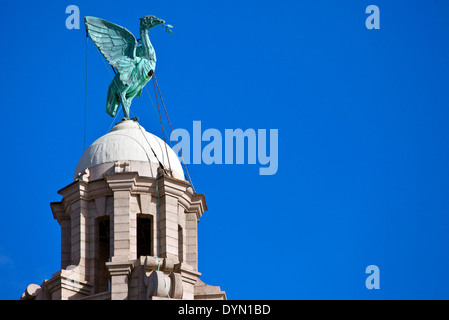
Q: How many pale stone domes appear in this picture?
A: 1